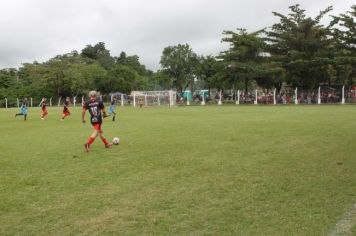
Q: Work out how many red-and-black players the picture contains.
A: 3